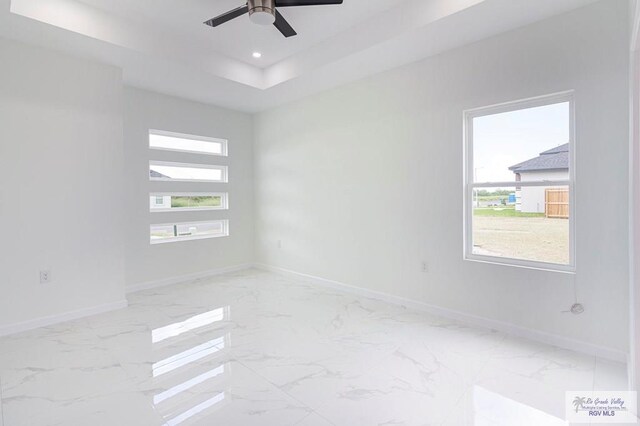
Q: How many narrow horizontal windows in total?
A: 4